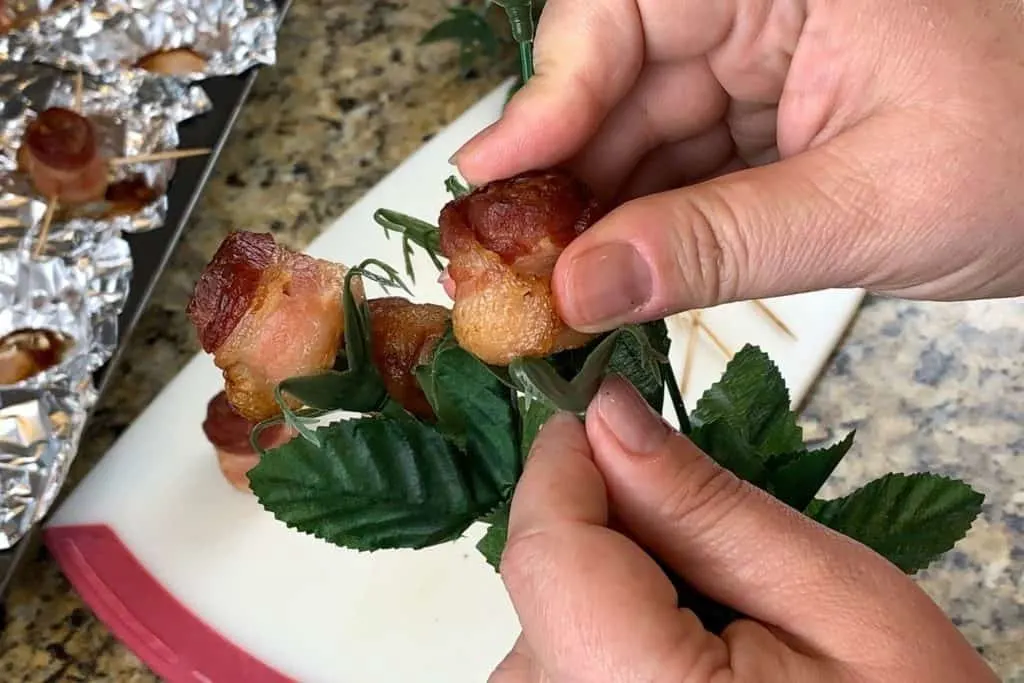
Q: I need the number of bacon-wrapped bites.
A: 5